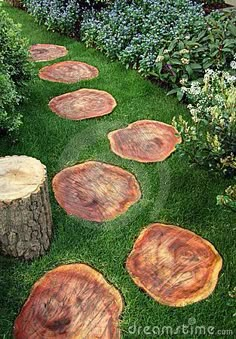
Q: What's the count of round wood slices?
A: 7